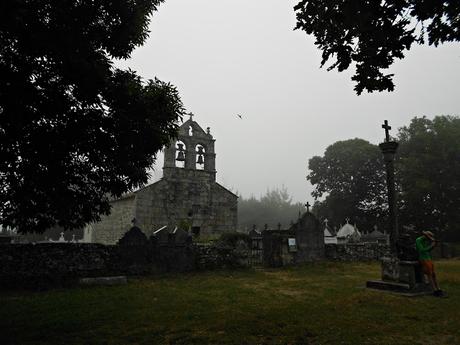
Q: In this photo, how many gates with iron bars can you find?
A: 1